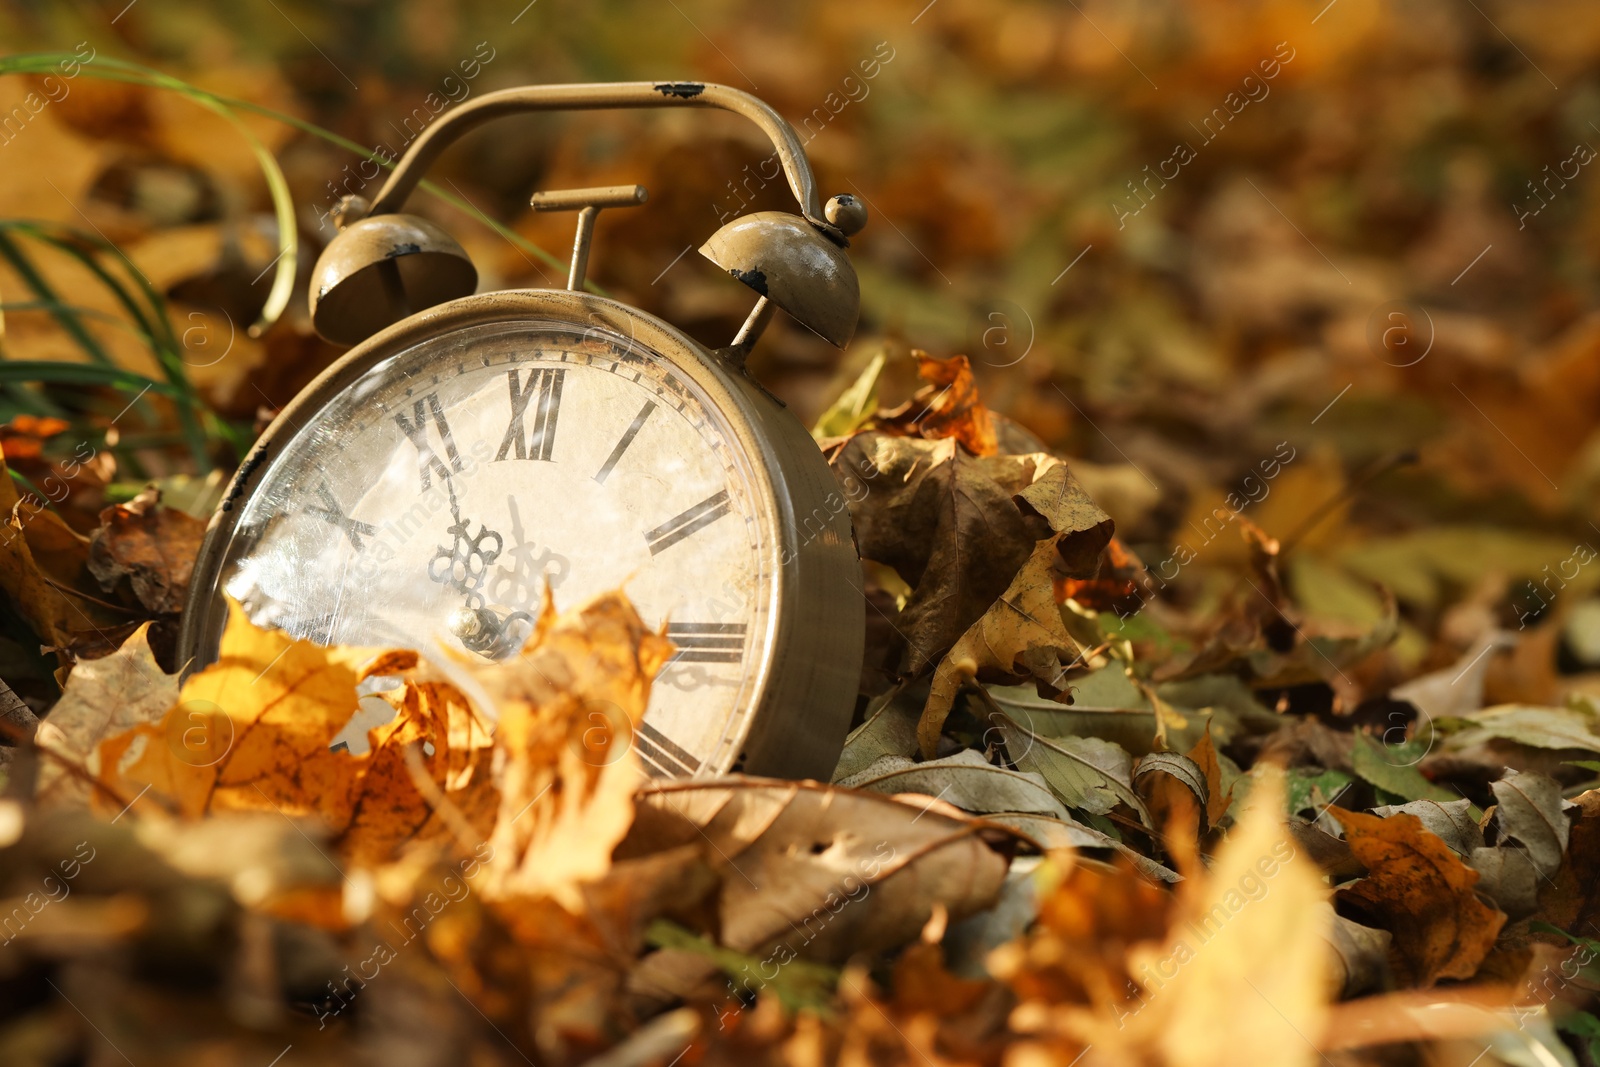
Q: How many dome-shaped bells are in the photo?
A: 2